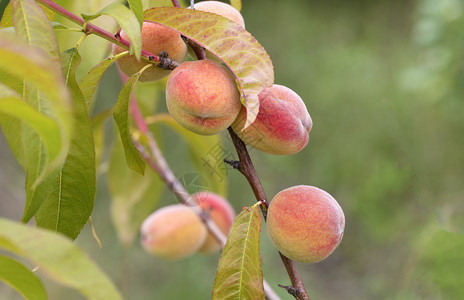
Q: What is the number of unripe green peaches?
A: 0